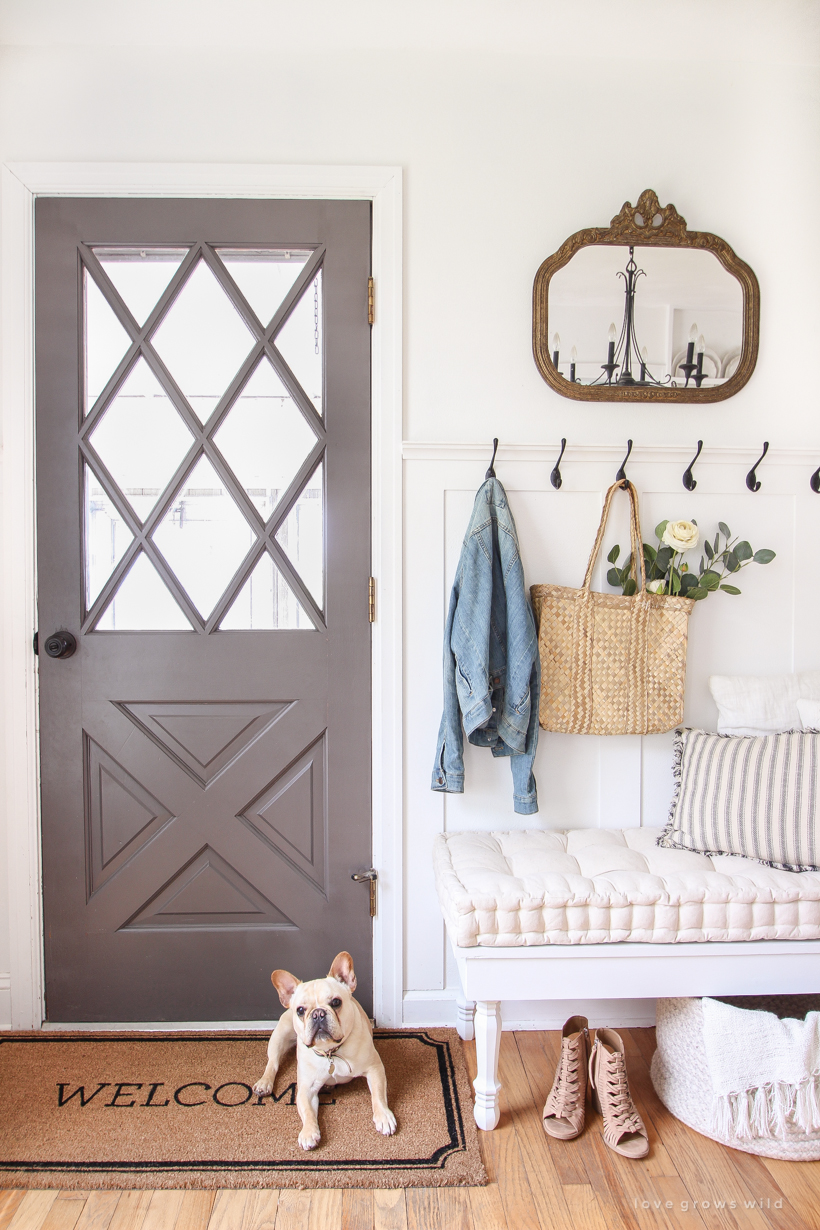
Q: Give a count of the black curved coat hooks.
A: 6